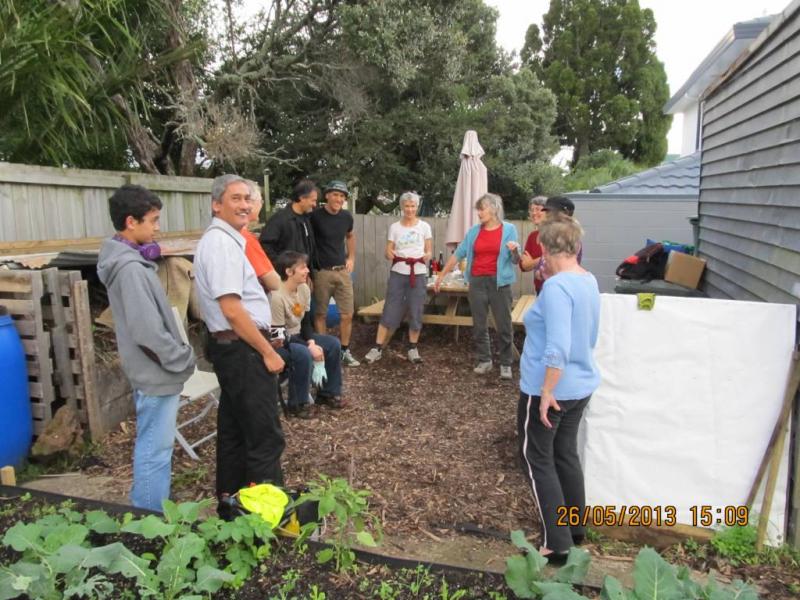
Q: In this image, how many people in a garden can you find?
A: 11